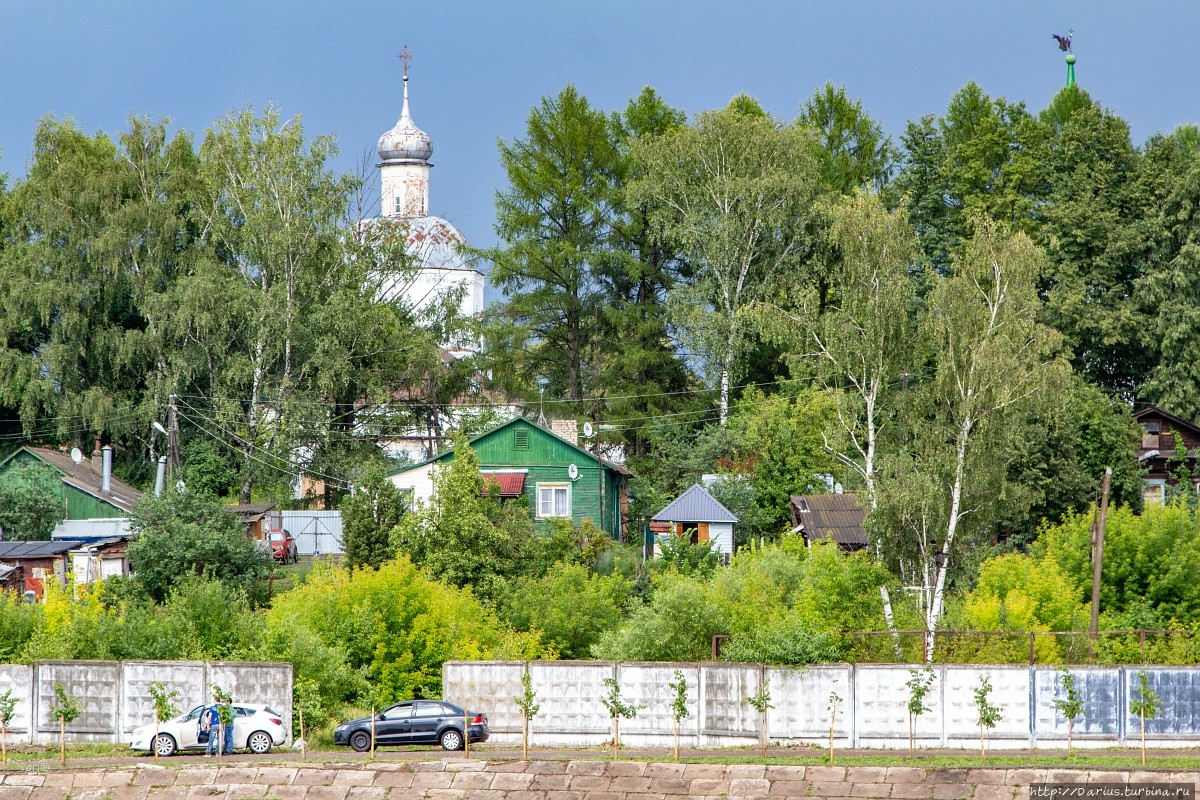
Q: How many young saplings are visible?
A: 13